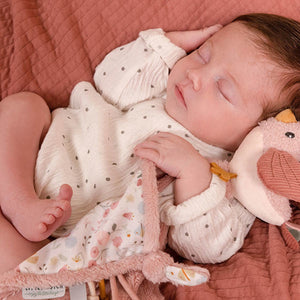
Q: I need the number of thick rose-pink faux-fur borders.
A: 2